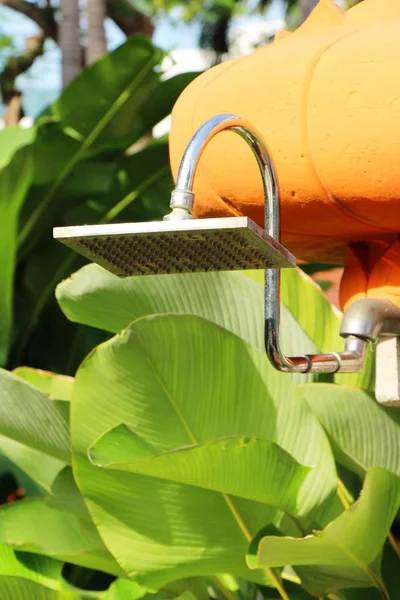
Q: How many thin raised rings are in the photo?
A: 2